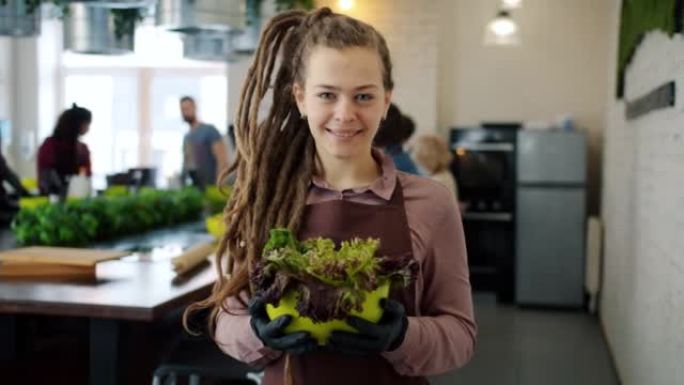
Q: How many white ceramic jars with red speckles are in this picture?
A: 0